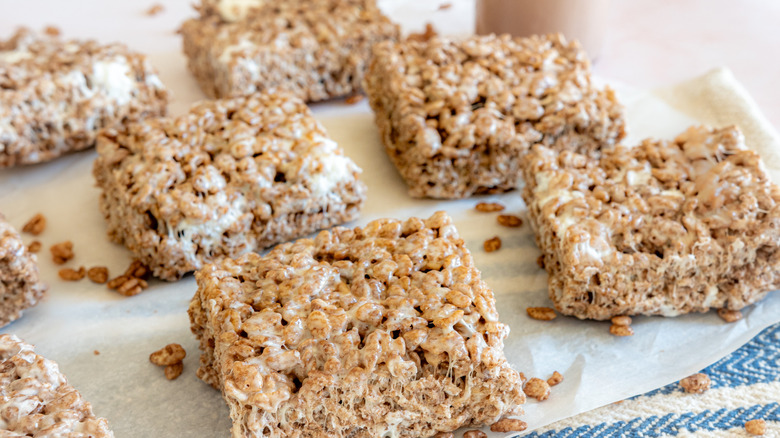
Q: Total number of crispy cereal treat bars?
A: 8